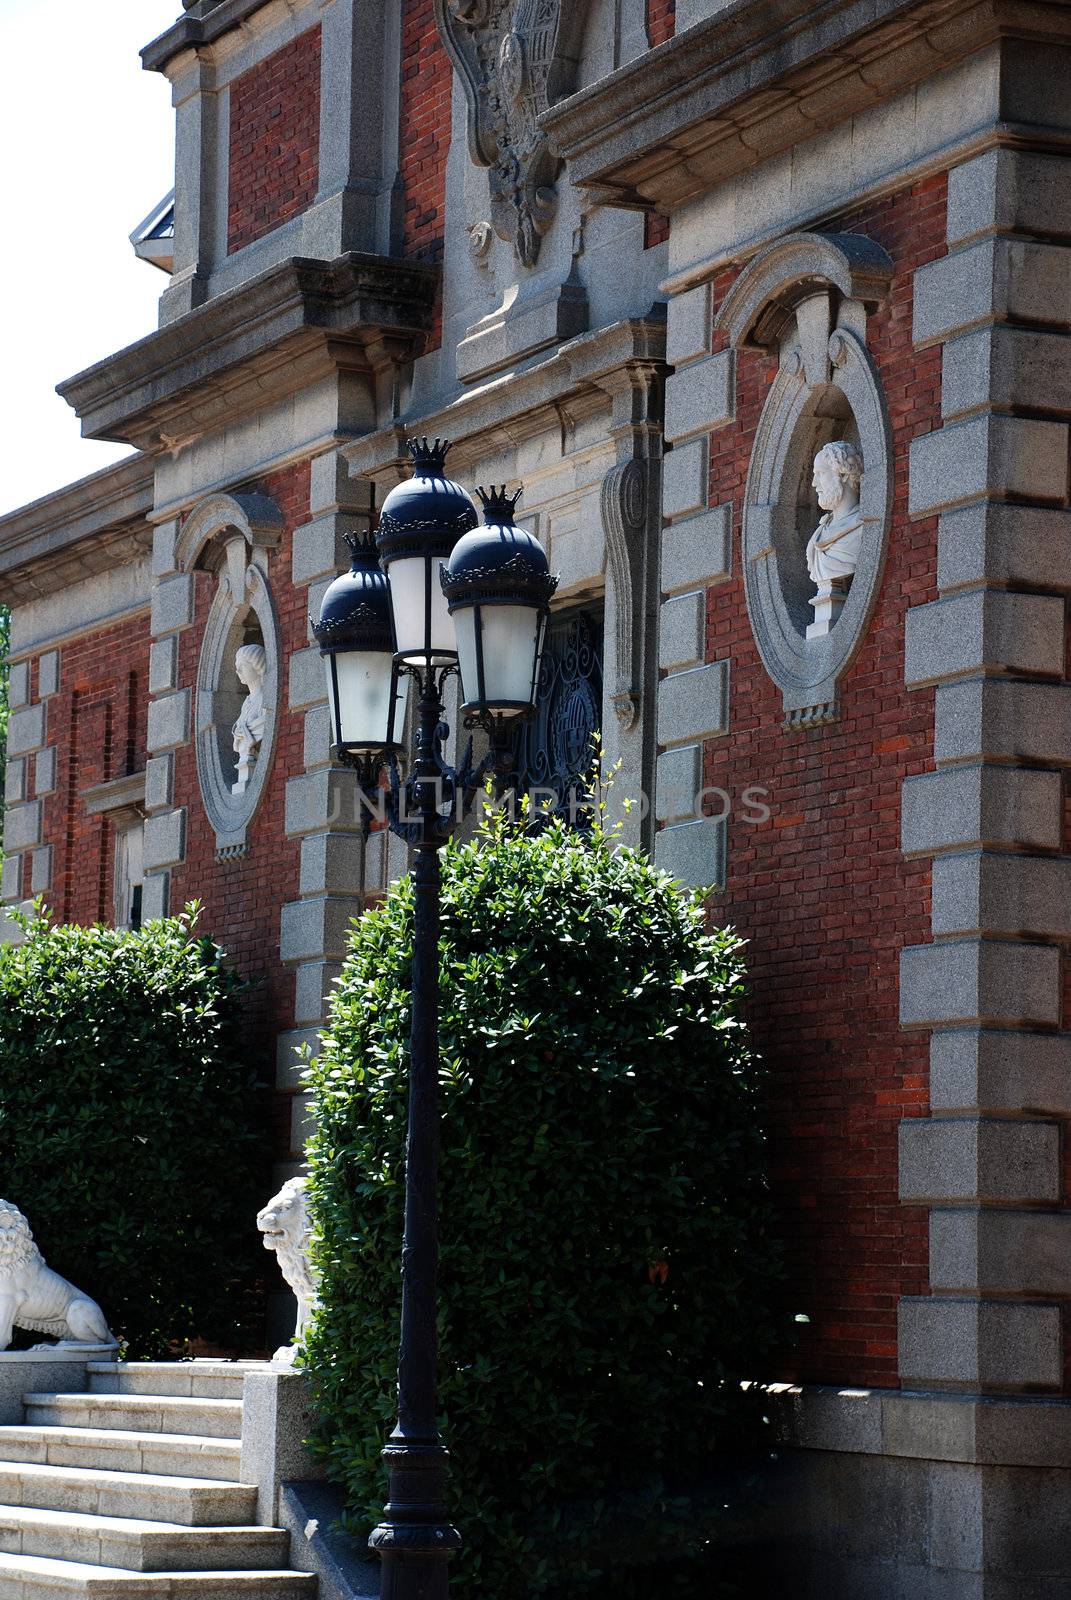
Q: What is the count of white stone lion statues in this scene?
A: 2